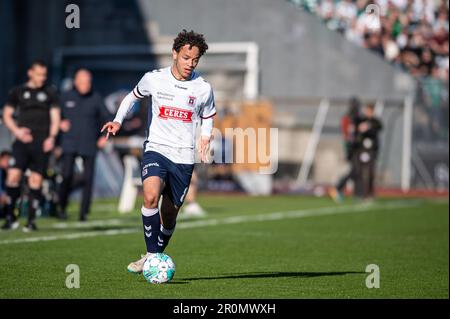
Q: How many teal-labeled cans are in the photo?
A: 0